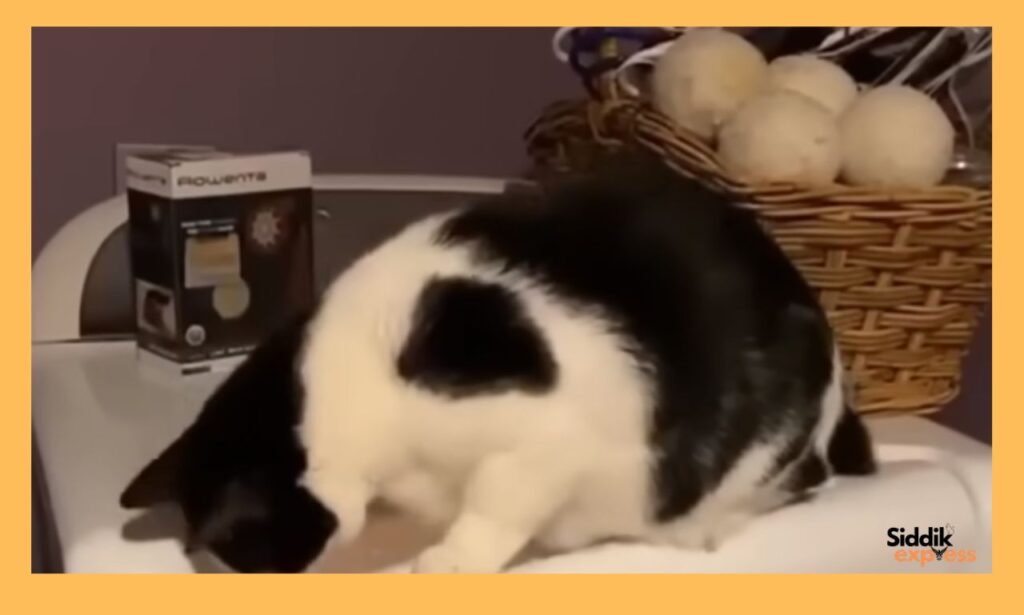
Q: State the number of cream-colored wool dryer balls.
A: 4